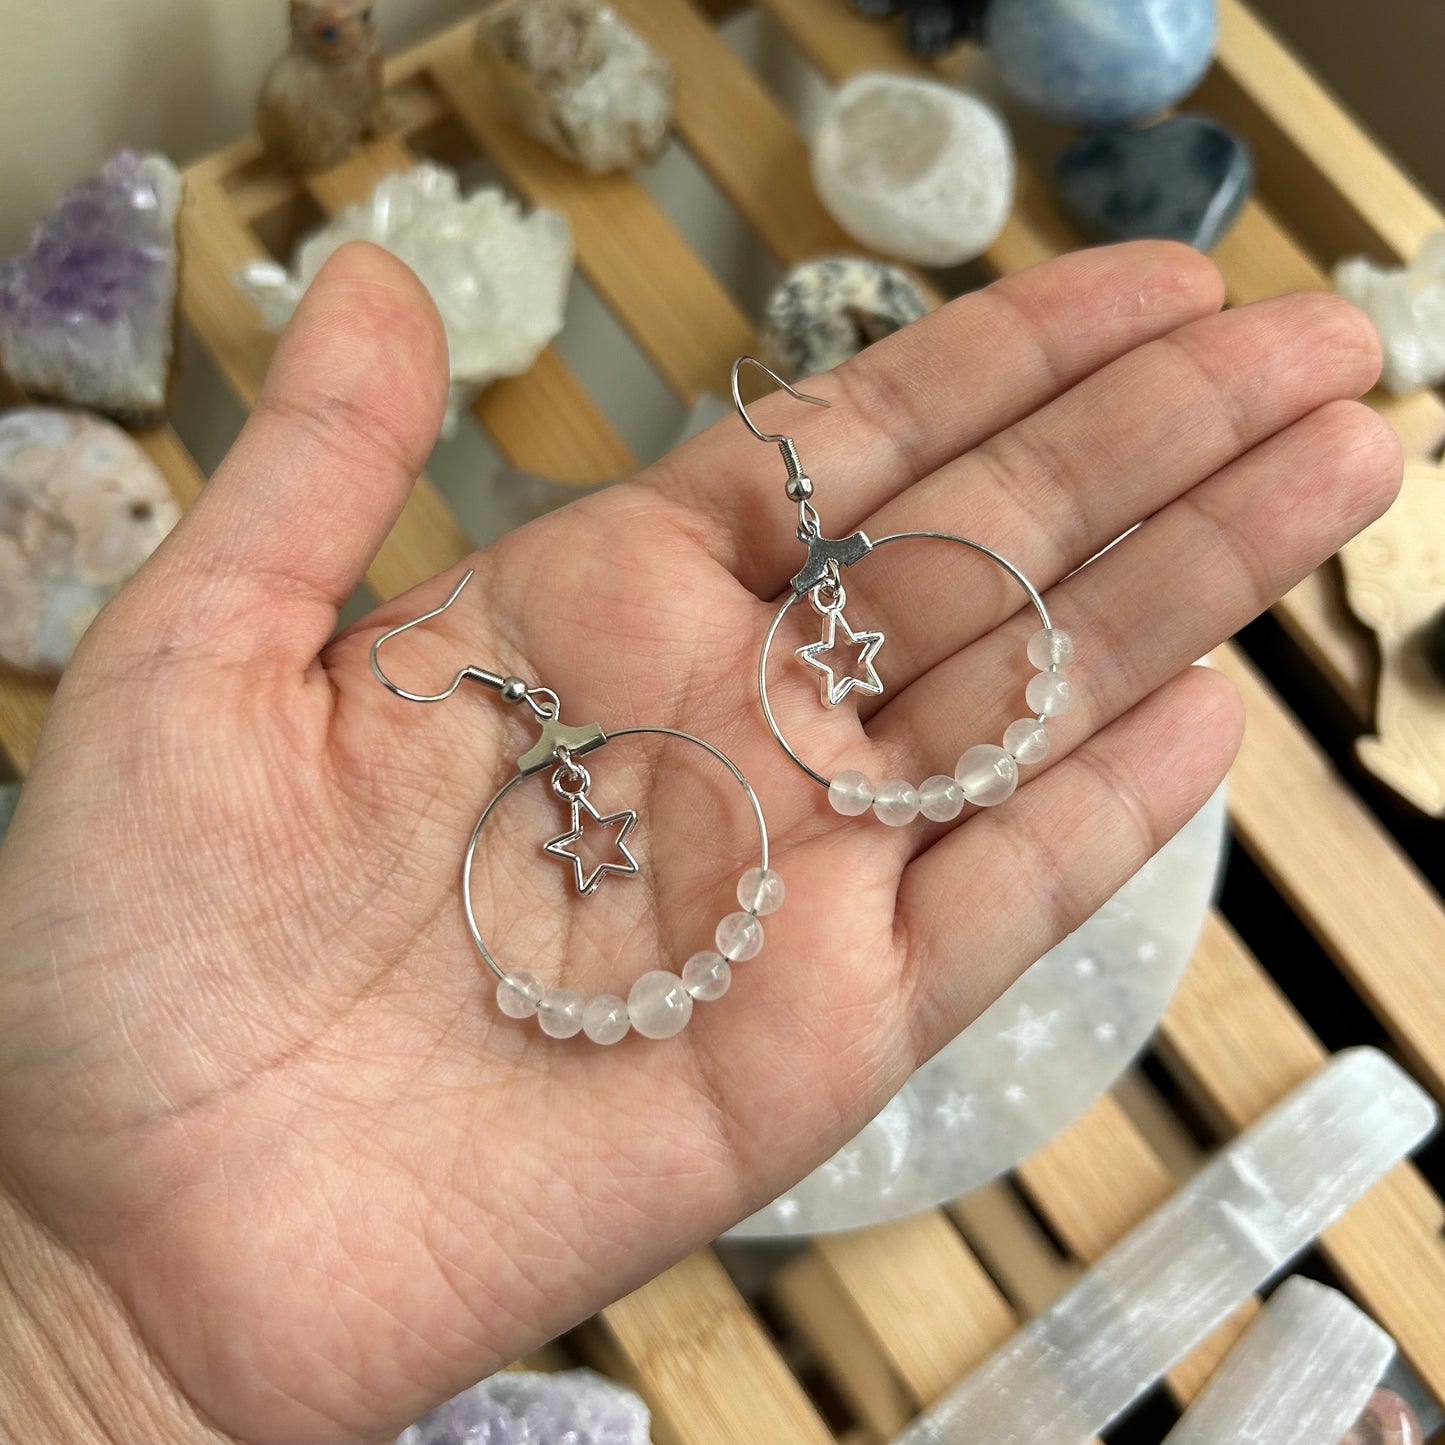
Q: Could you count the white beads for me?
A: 14